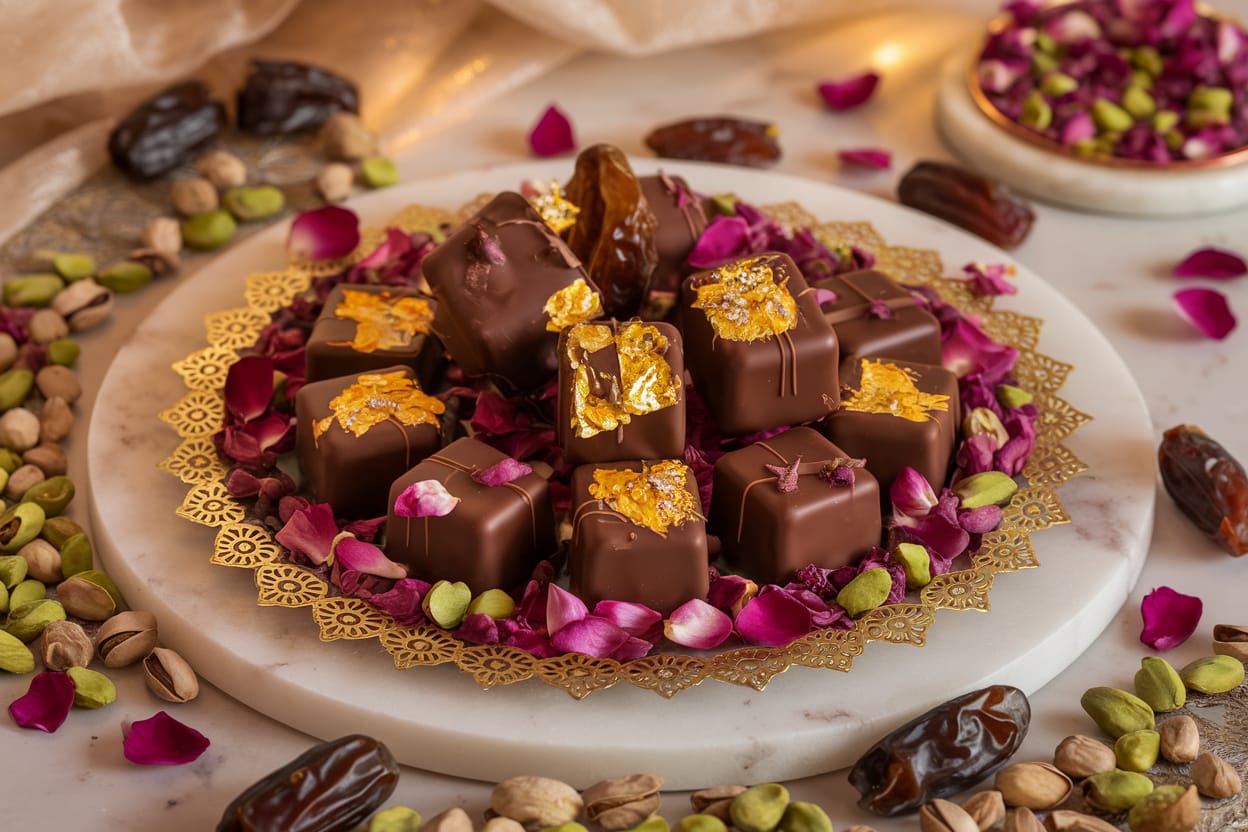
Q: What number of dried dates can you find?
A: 8